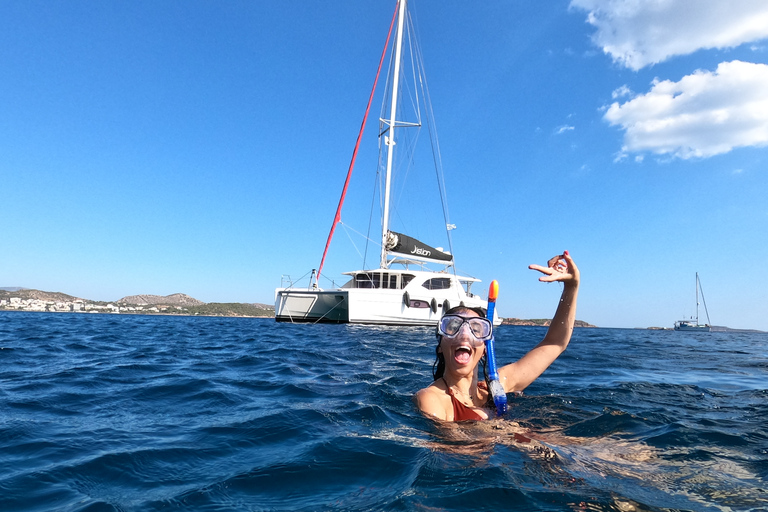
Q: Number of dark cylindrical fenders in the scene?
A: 4